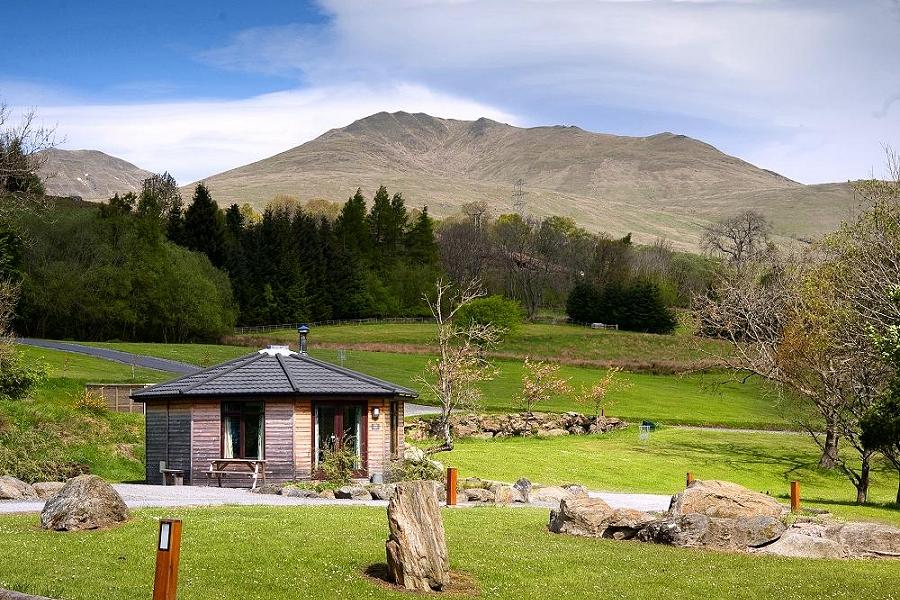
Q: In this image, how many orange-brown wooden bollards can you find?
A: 4